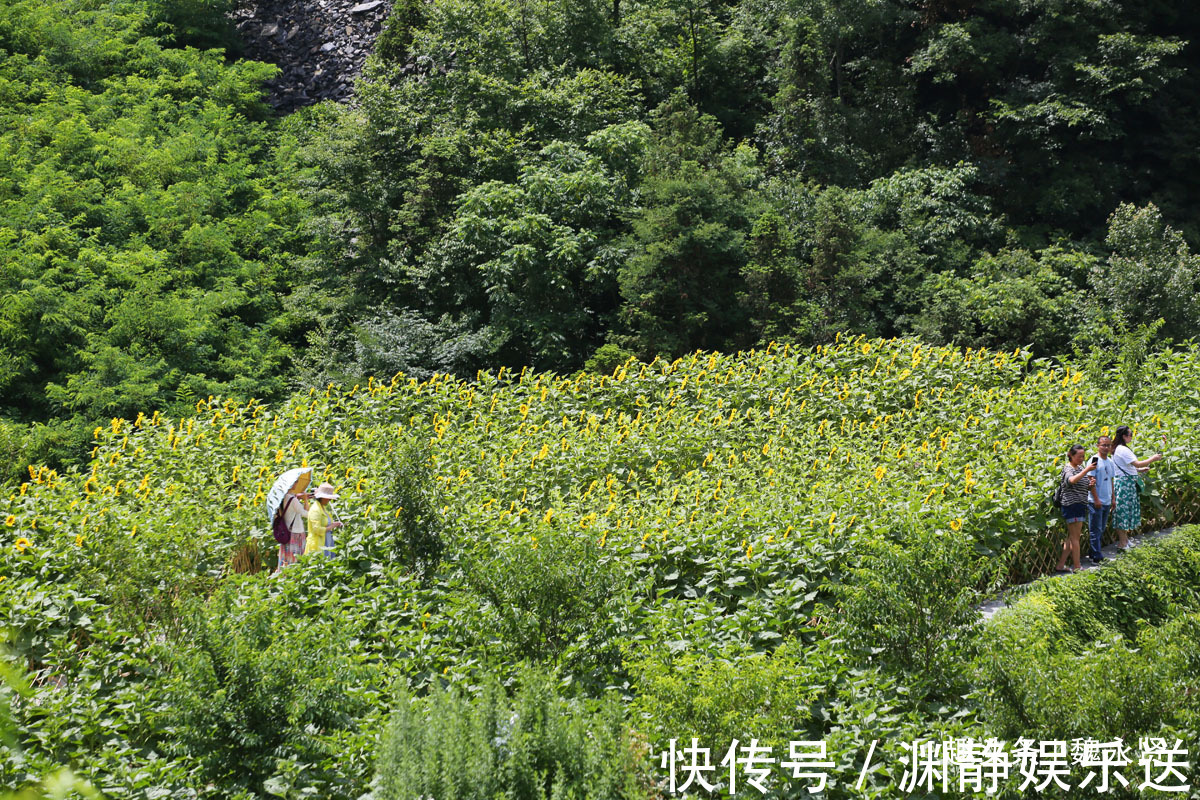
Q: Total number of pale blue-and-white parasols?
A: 1